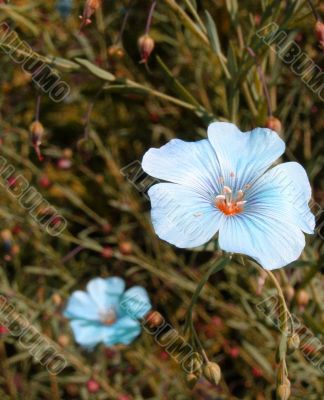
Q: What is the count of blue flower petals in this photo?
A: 10